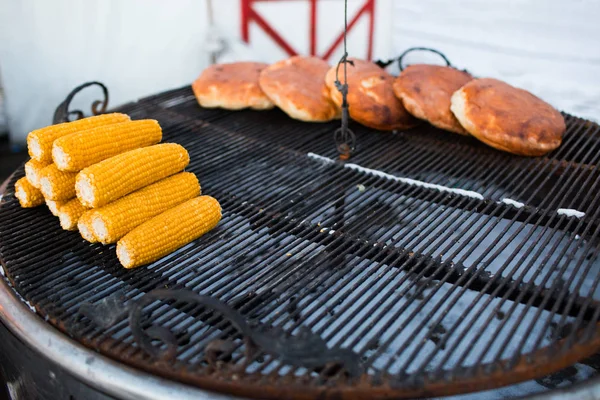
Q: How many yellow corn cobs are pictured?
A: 11